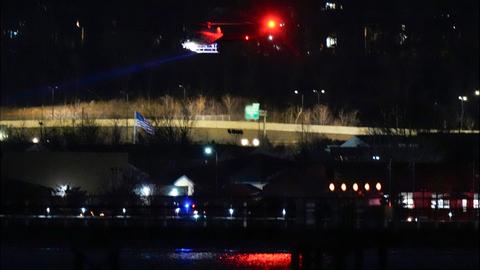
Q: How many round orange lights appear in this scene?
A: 5